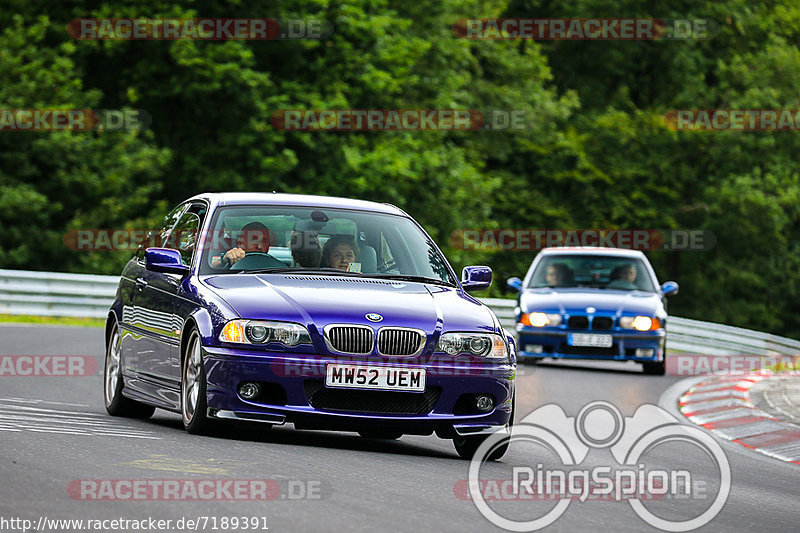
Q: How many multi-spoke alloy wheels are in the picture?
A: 2